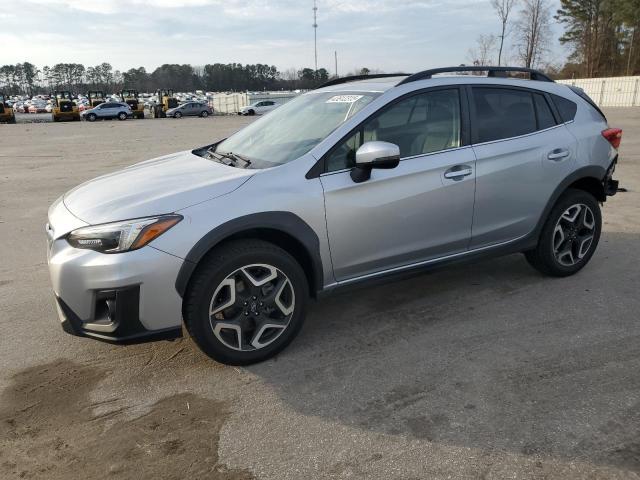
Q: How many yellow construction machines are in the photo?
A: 5